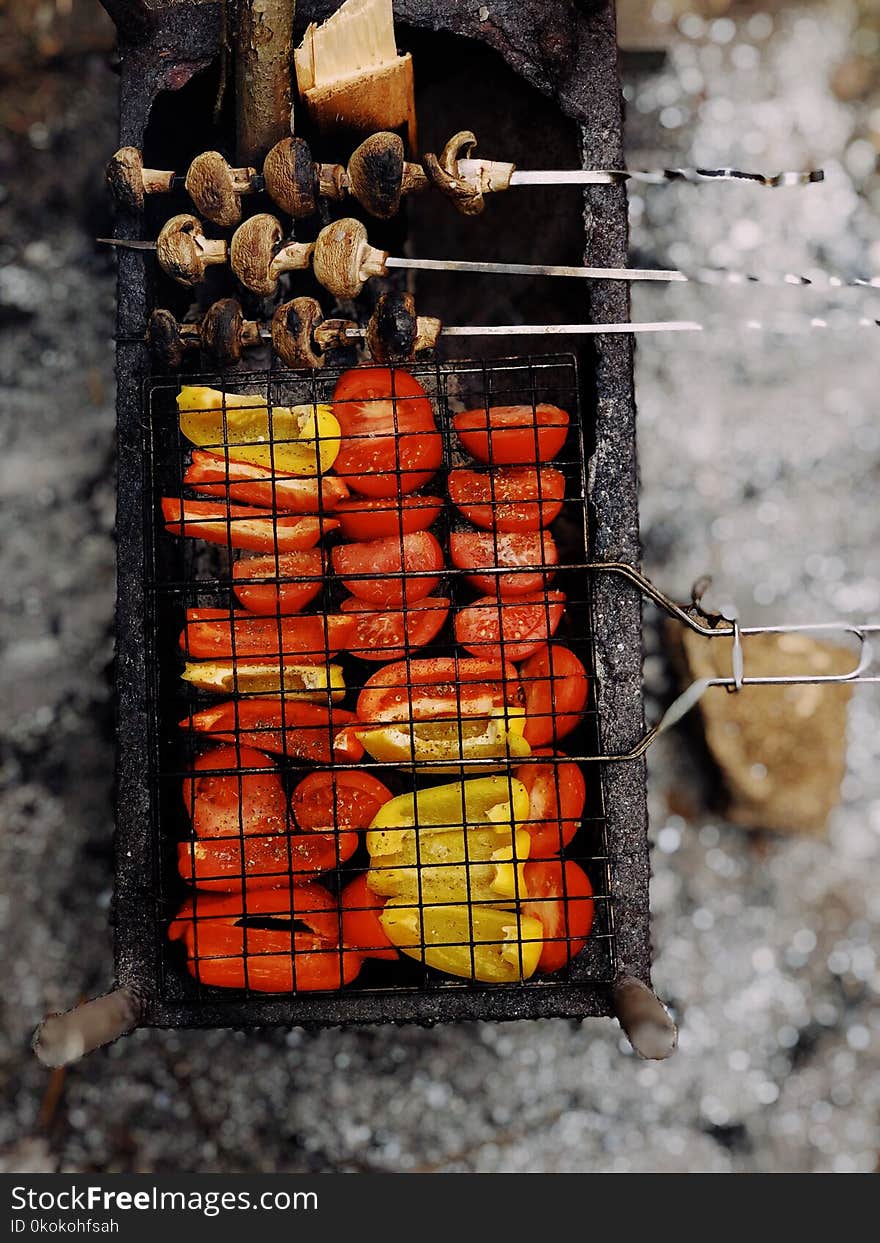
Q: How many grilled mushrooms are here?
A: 12